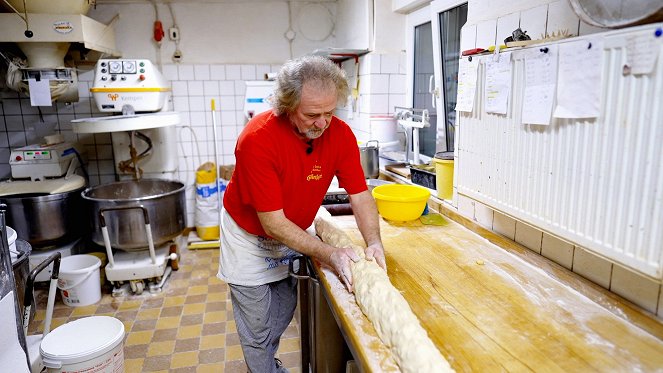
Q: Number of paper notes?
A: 6